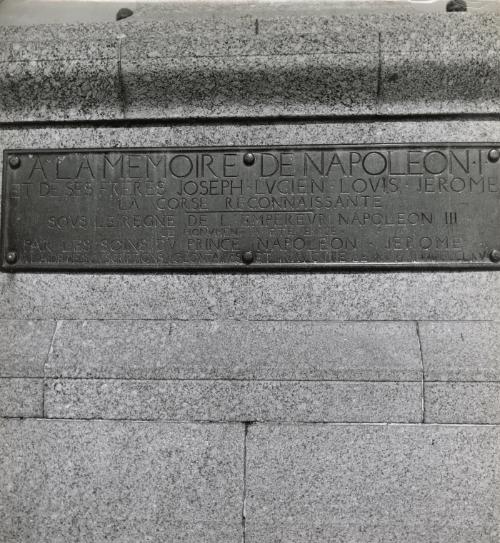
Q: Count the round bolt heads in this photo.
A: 6